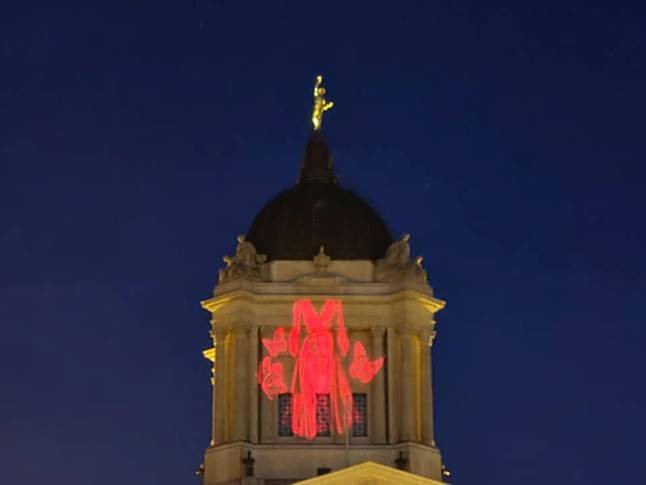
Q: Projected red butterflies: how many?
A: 3